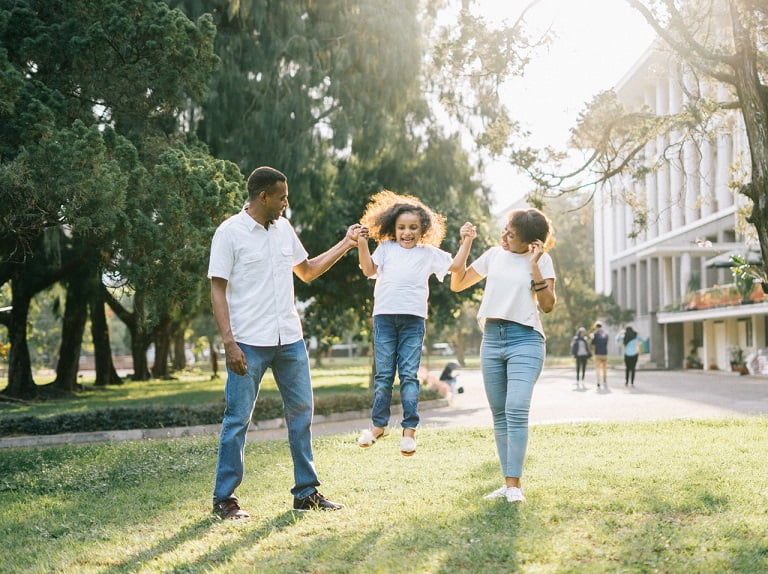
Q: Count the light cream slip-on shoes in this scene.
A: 2